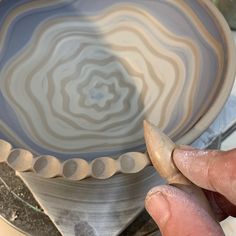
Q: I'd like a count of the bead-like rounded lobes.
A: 6